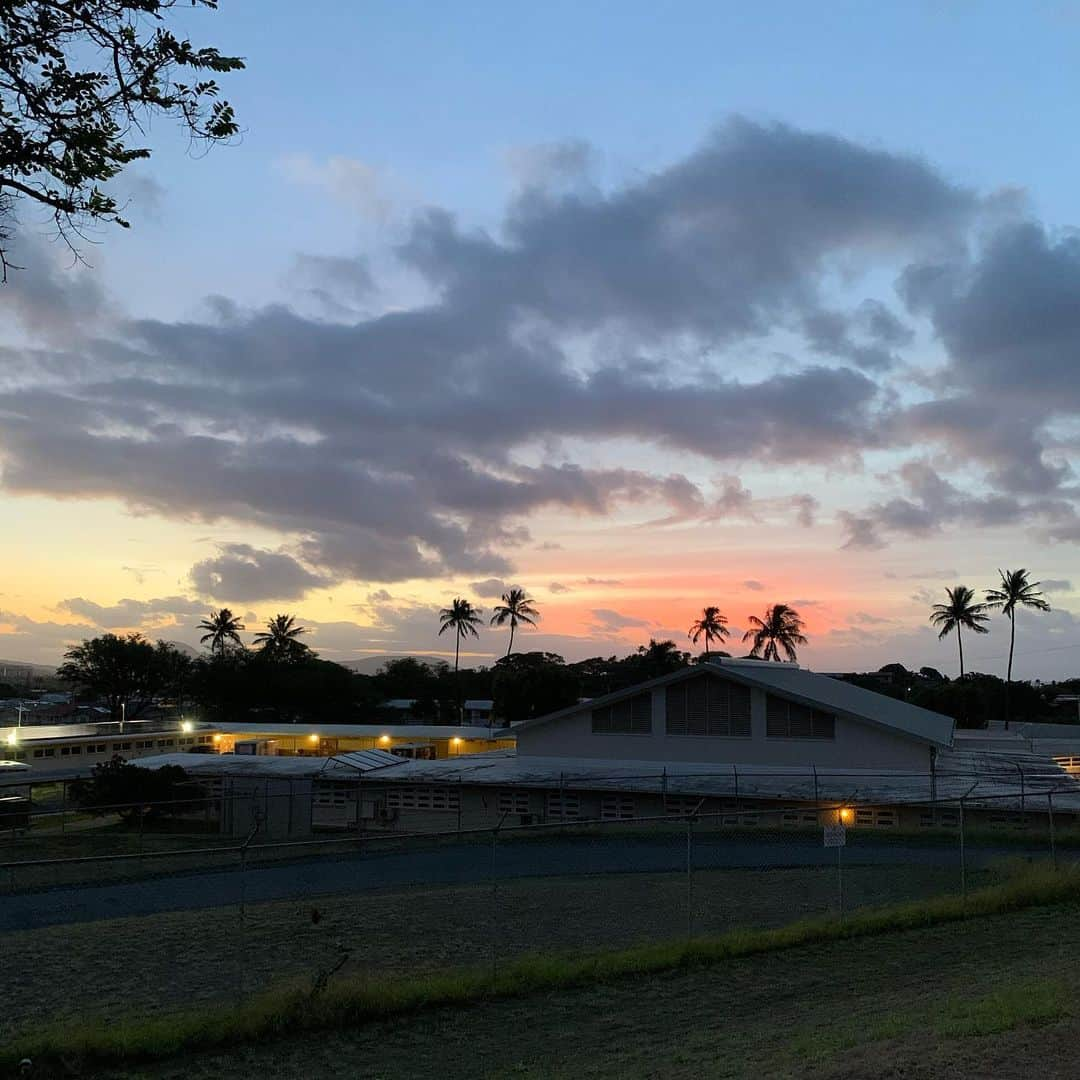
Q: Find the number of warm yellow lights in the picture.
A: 5